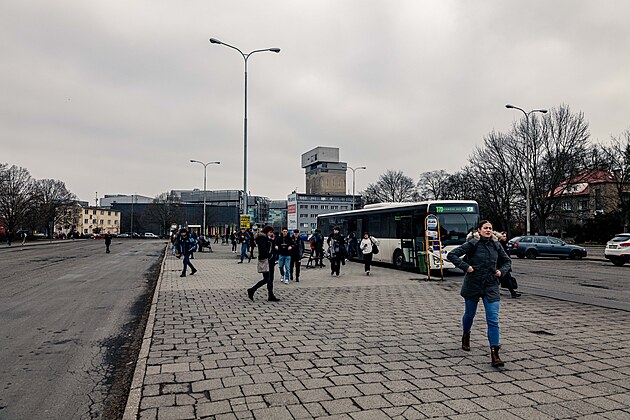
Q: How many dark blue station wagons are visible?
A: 1